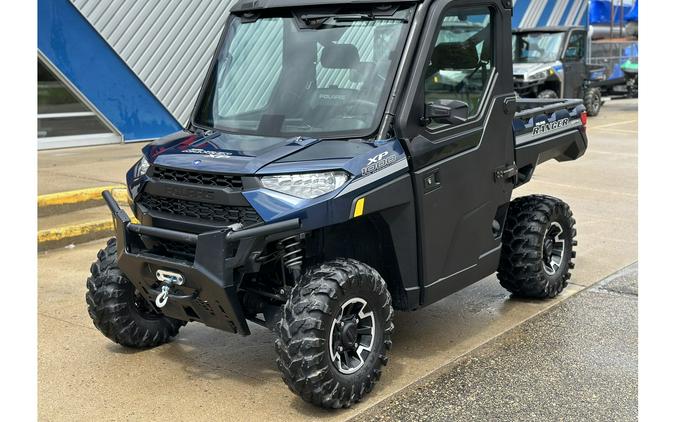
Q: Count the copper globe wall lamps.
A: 0